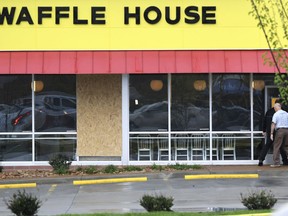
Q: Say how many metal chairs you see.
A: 6